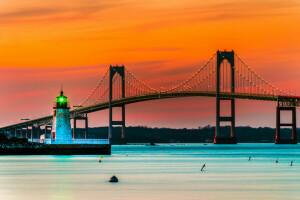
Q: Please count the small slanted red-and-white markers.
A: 4